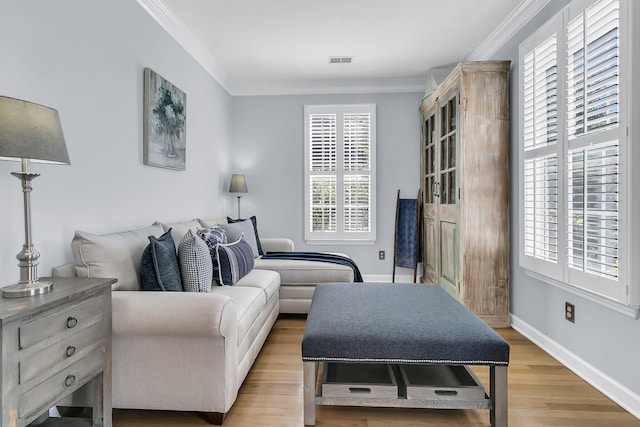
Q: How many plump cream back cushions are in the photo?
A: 3